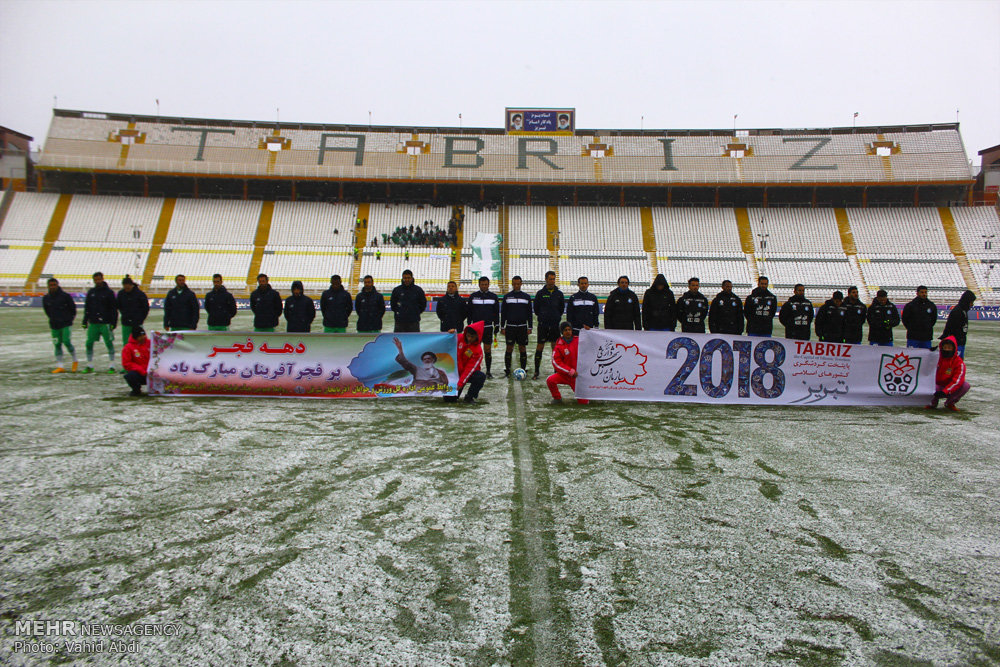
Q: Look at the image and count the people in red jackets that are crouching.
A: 4